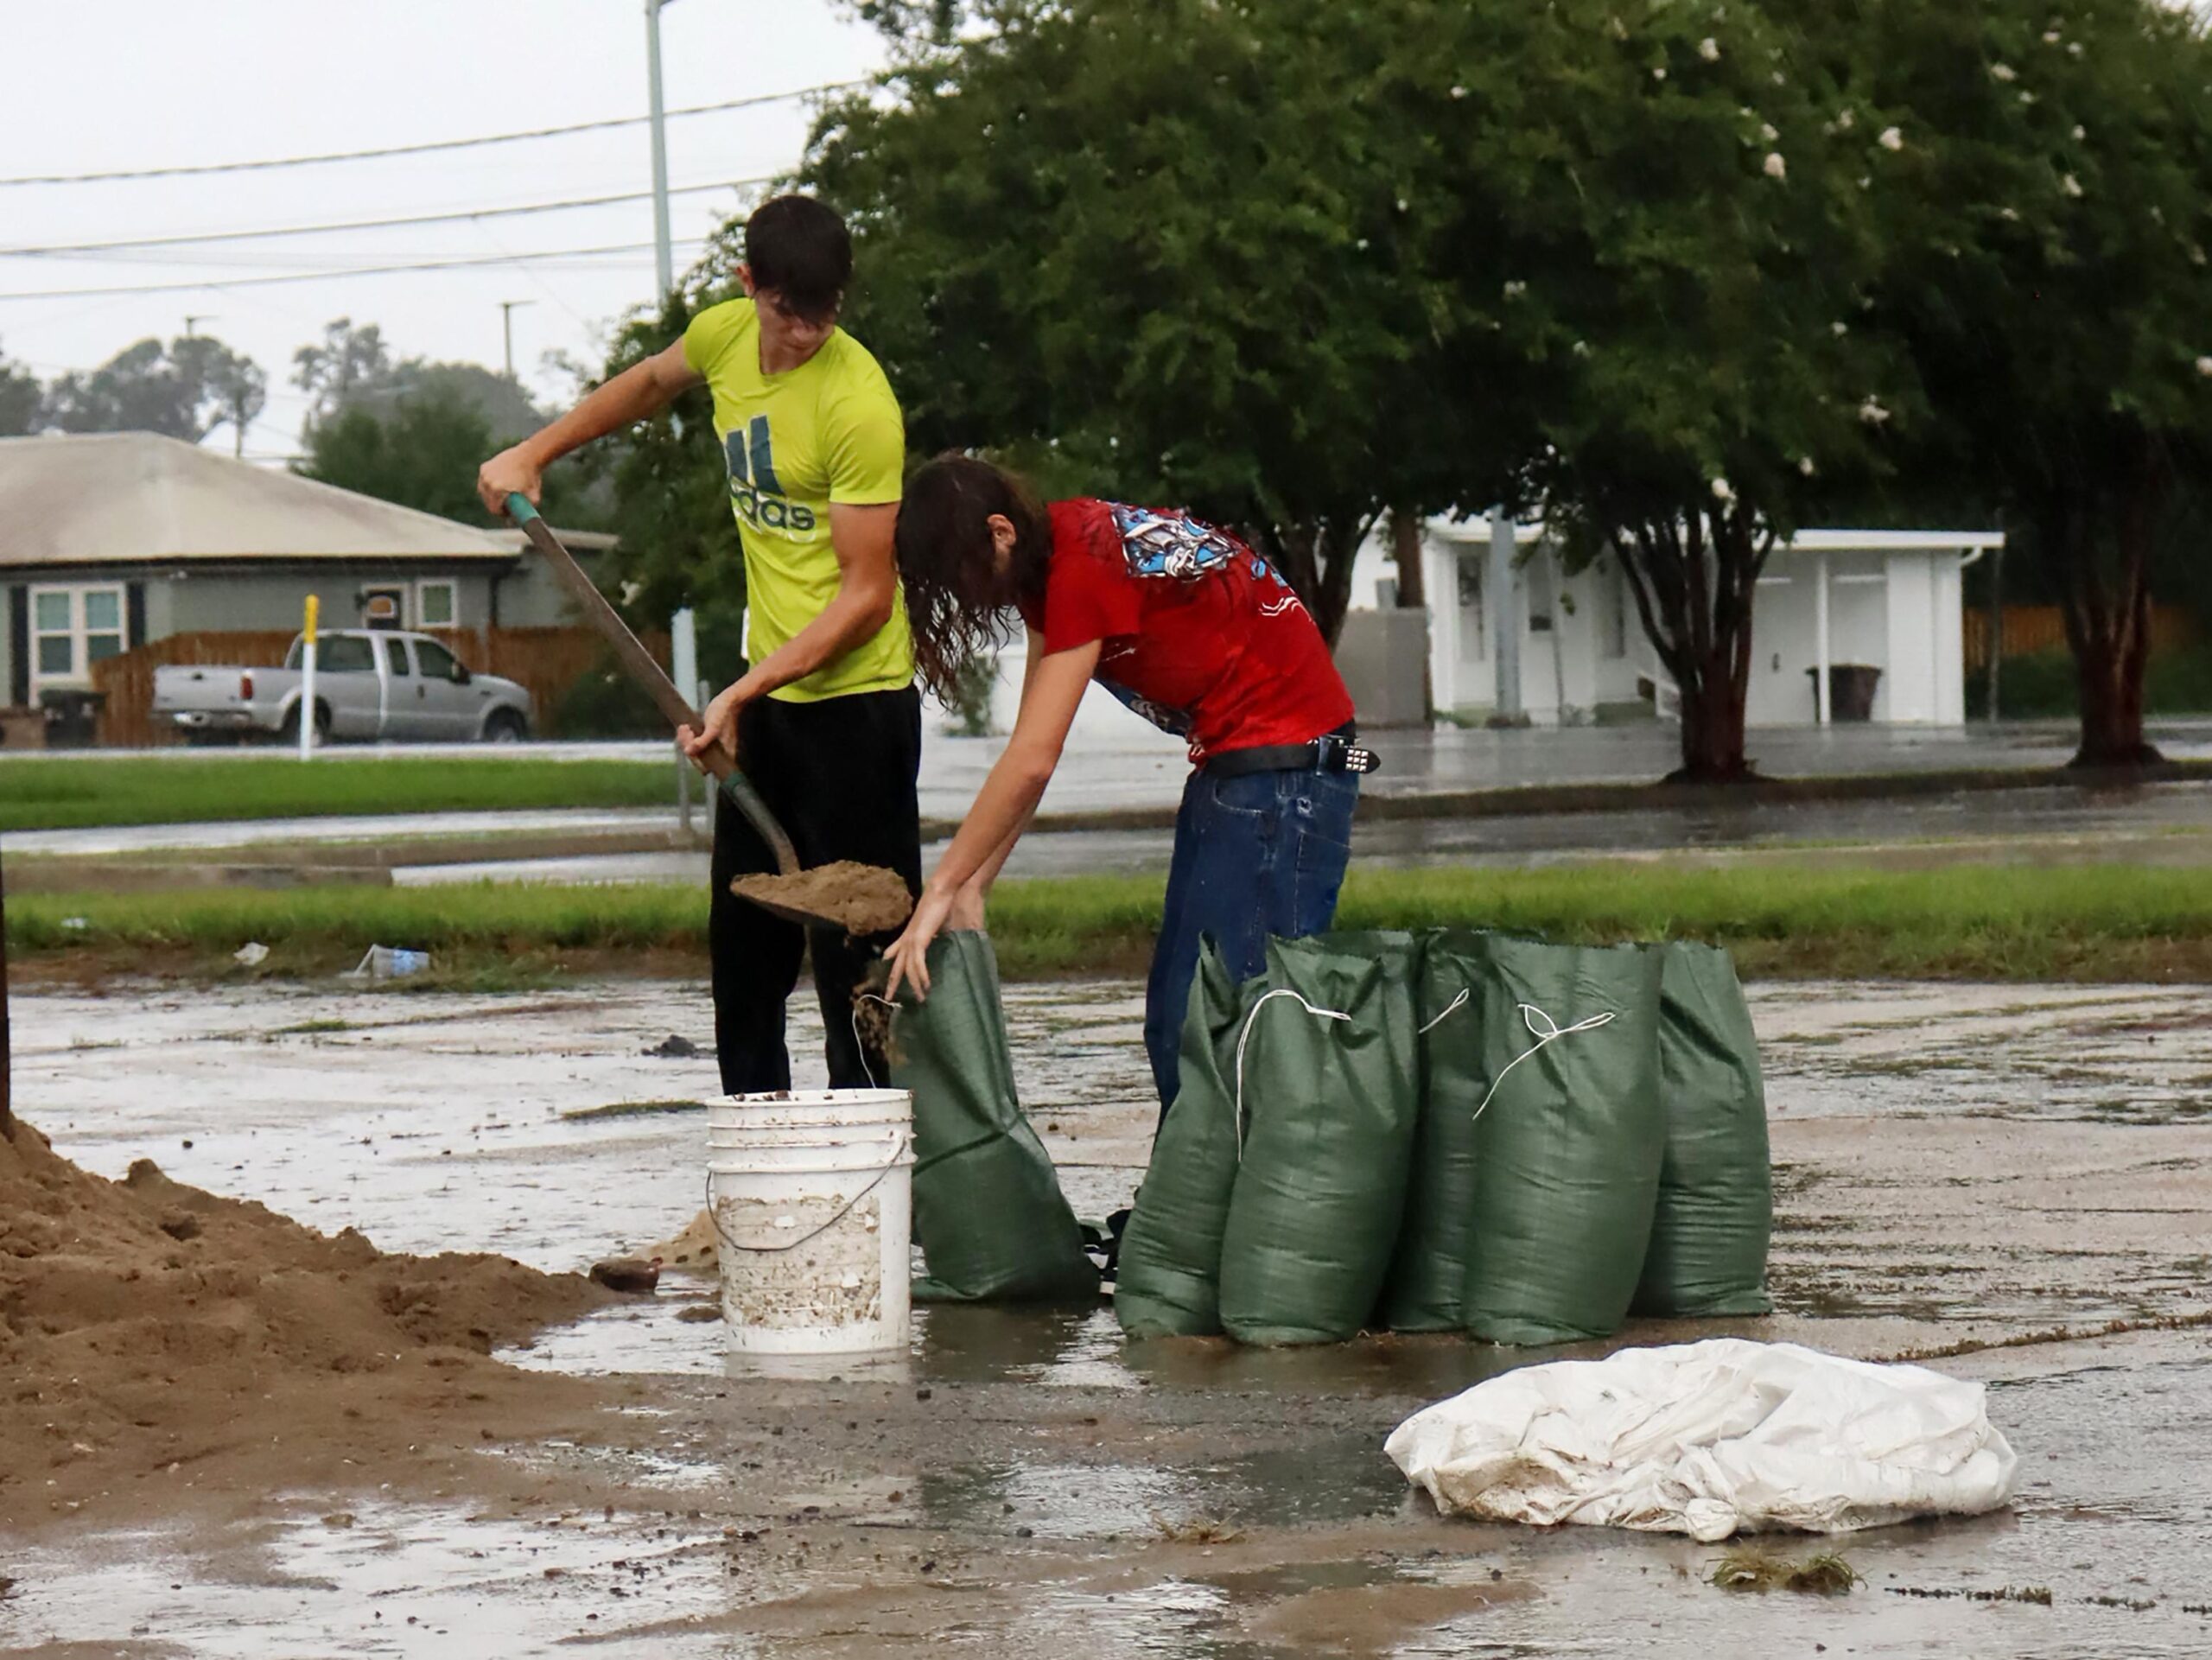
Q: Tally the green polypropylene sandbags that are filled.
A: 5